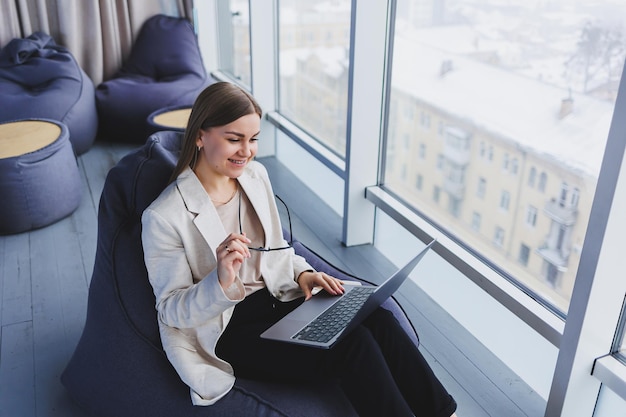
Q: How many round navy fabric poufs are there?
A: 2